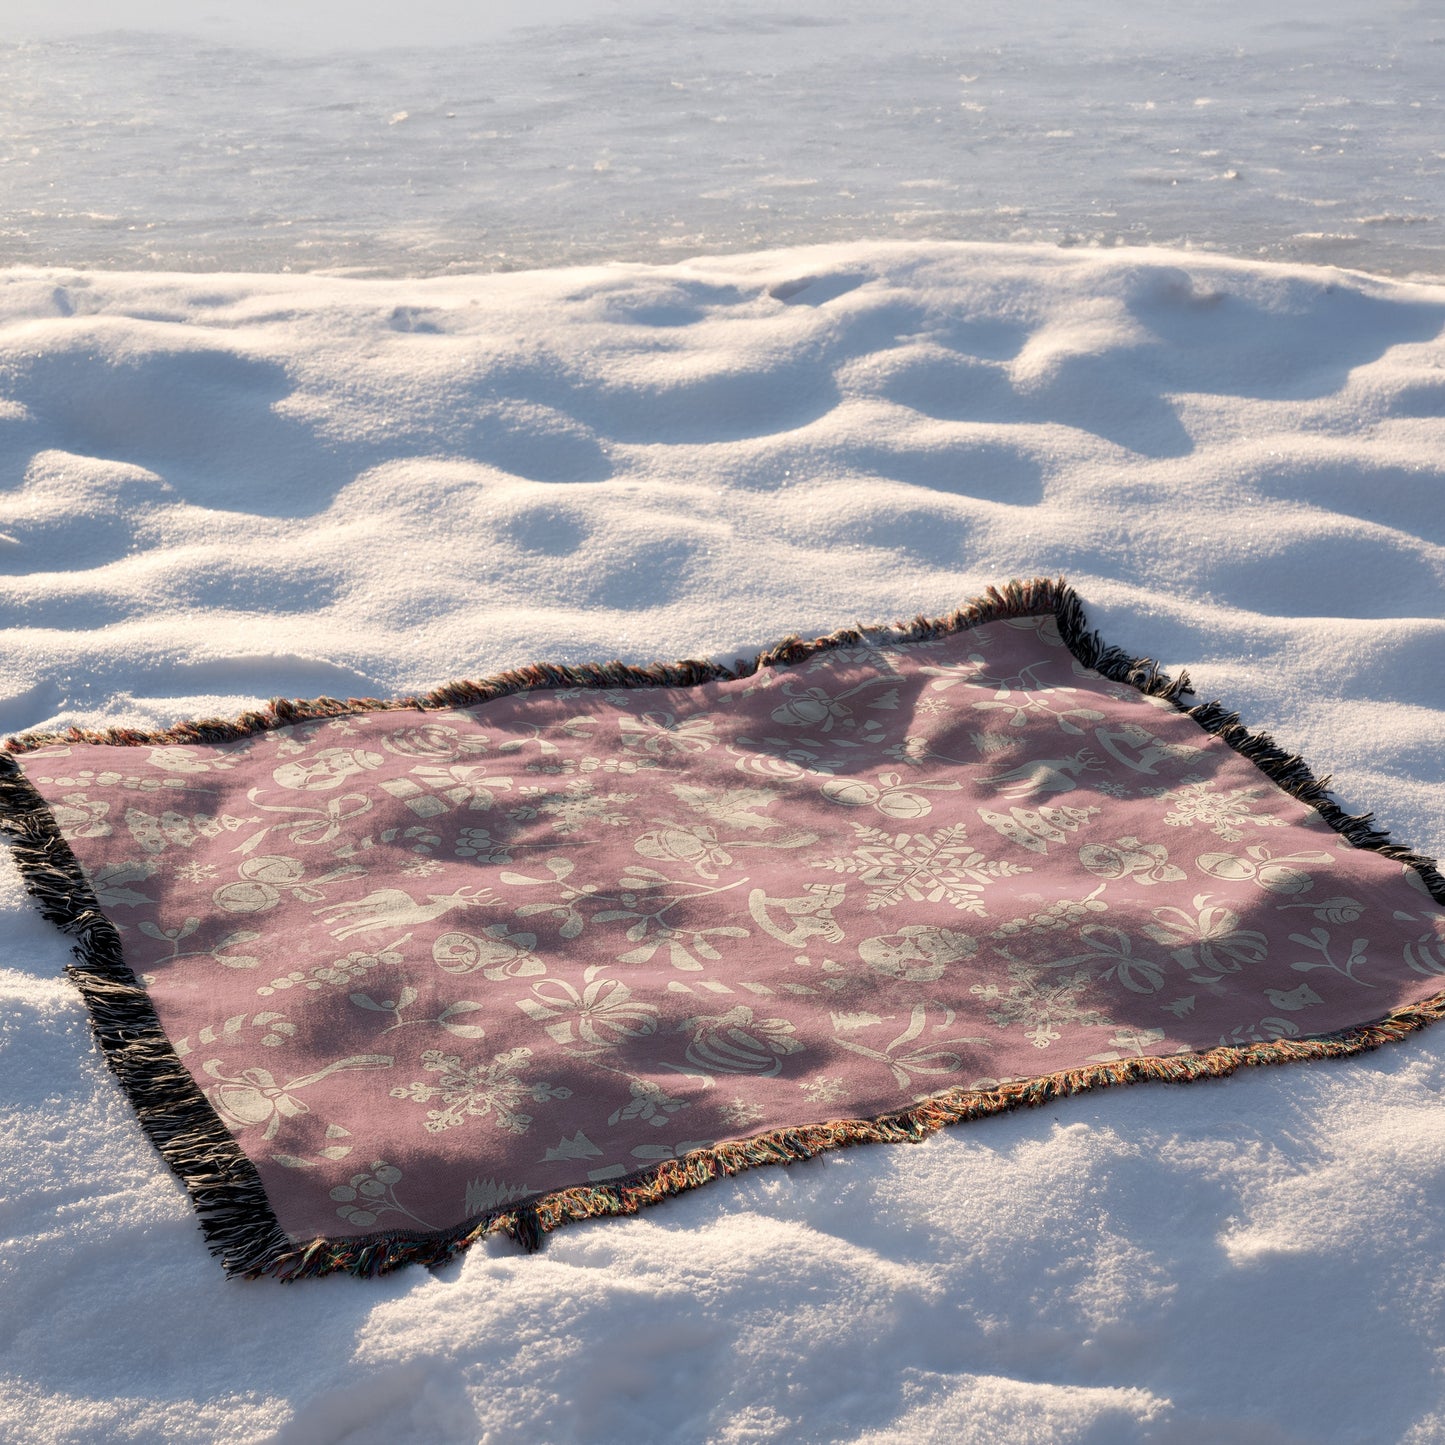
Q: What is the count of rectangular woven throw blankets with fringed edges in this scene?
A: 1